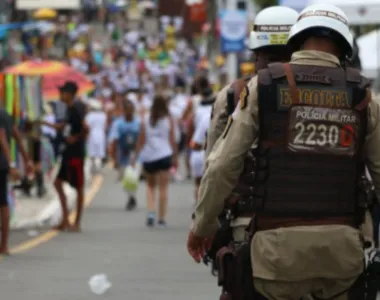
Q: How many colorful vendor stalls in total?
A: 1